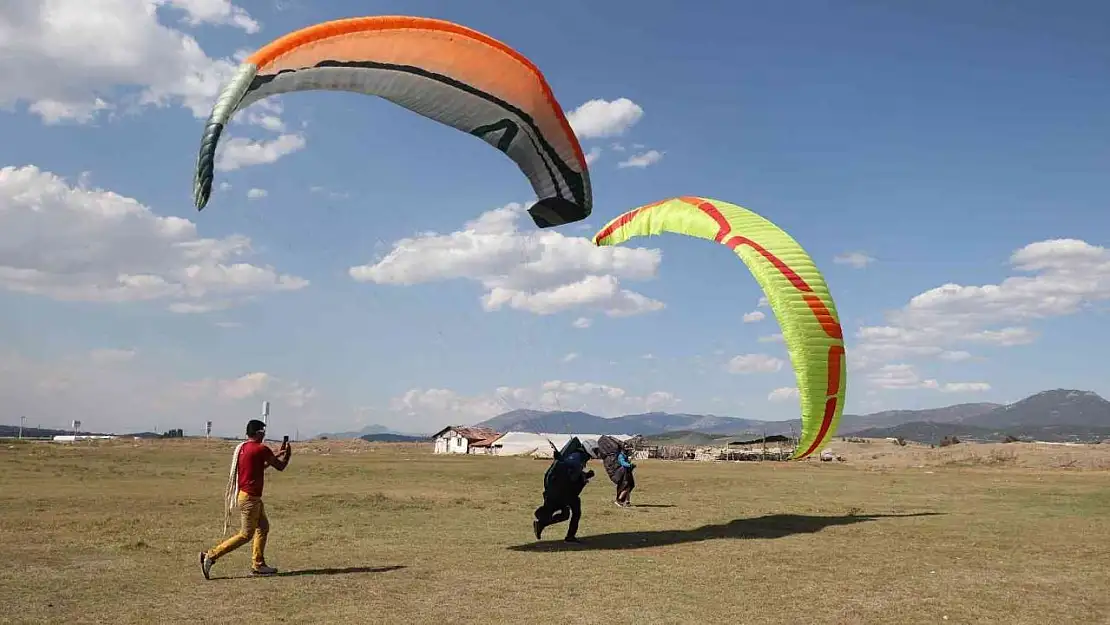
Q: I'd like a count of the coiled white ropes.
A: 1